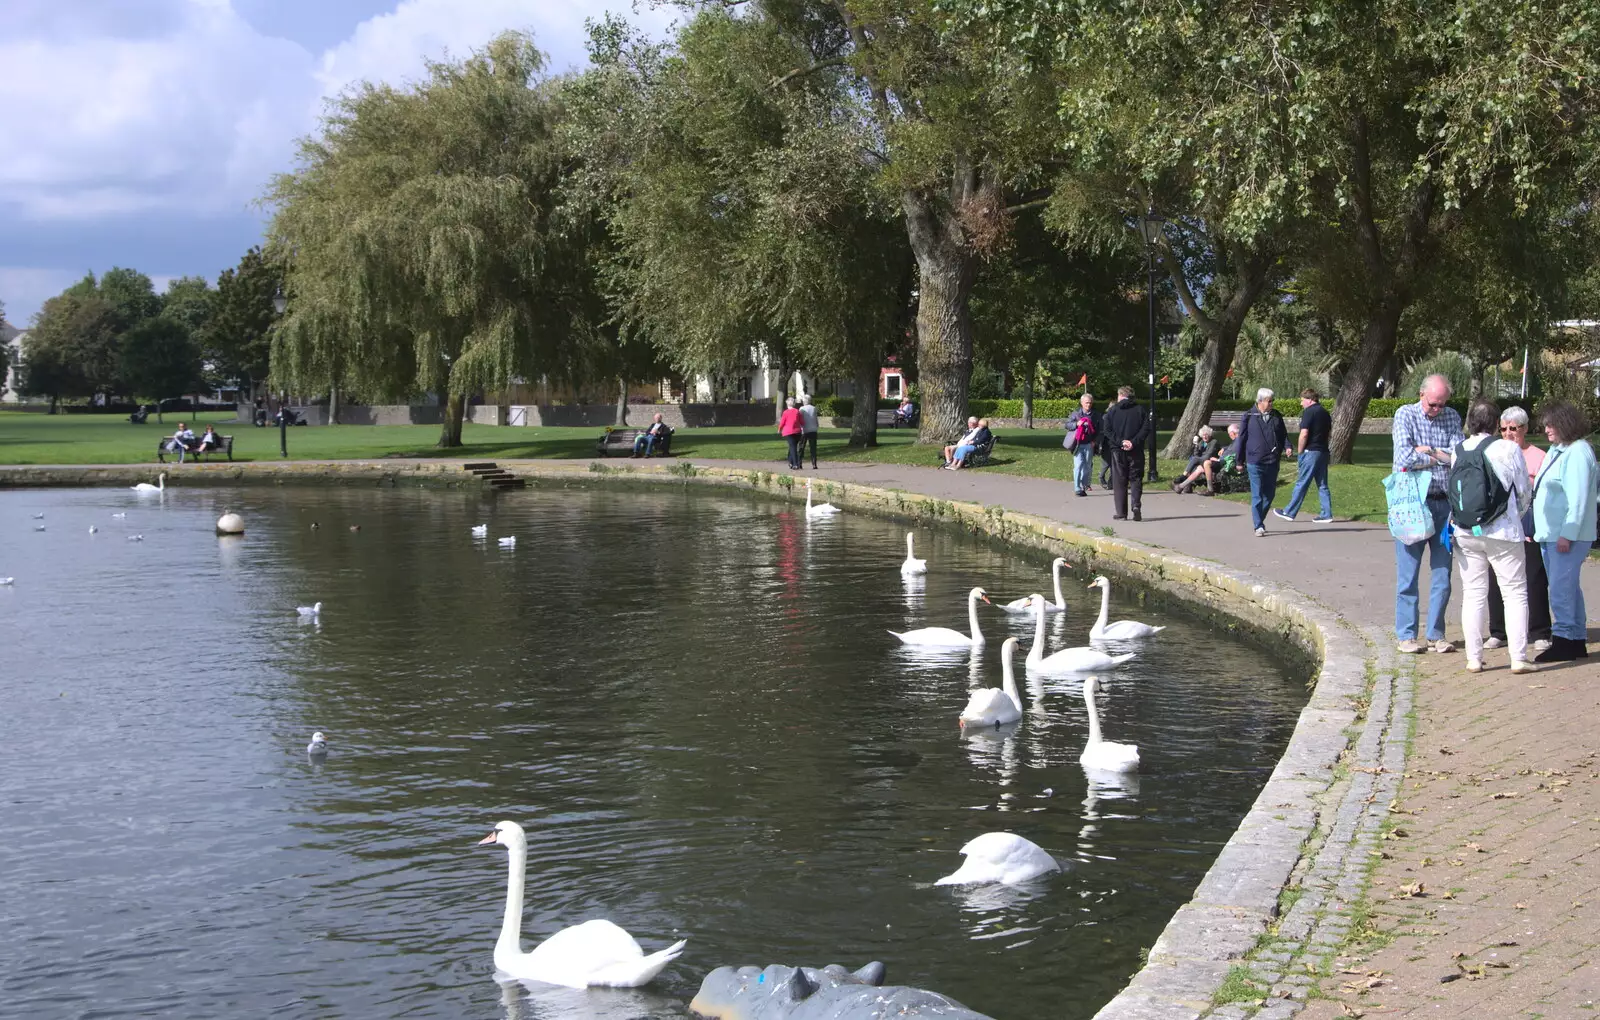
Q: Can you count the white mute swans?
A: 11